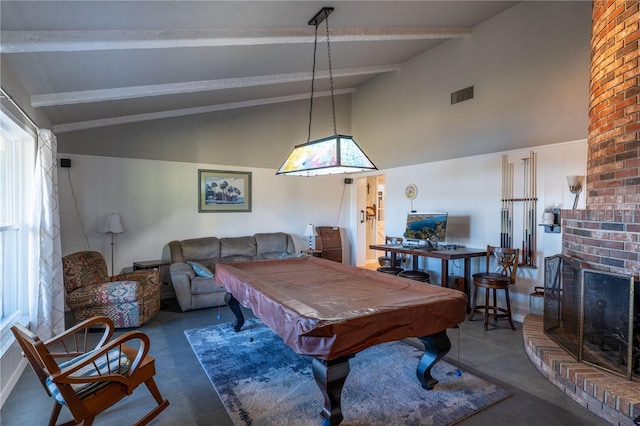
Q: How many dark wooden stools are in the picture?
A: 4